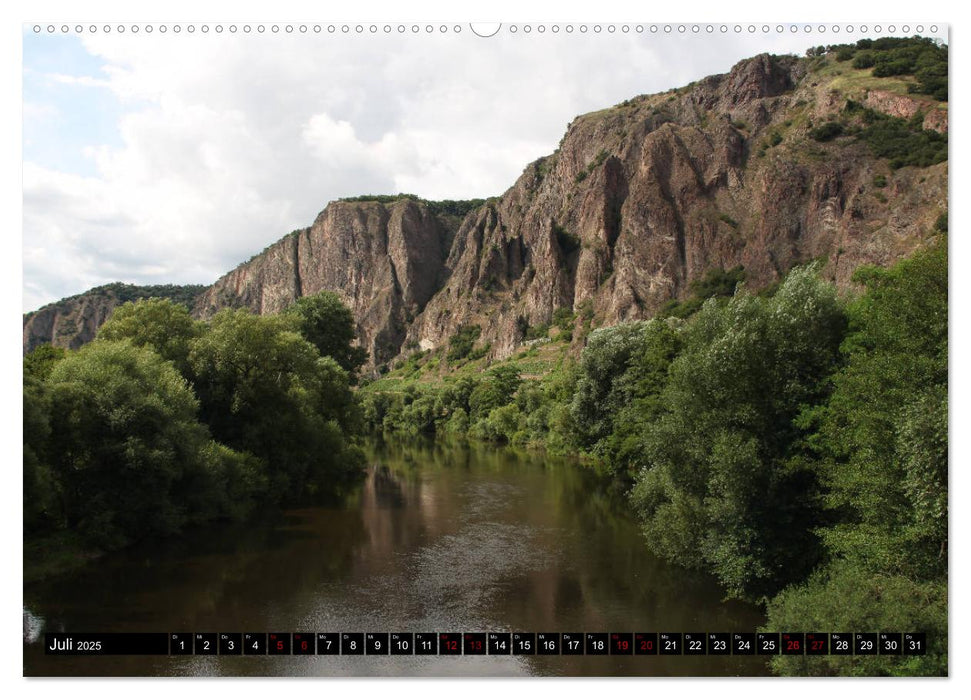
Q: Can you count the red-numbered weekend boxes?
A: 8